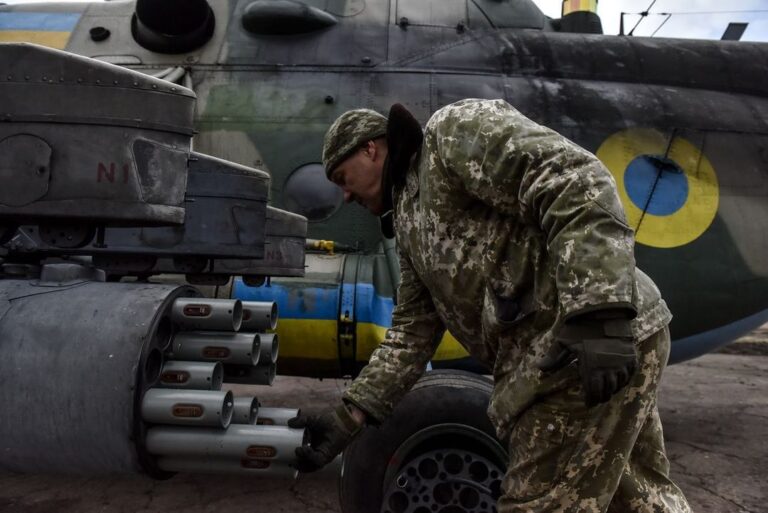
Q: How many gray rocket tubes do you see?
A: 11